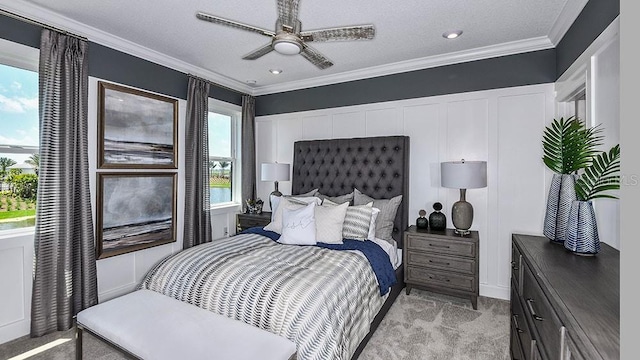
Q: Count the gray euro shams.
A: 3